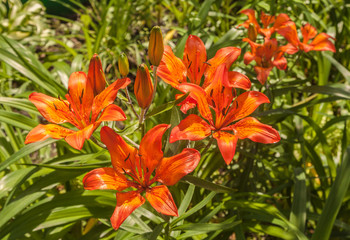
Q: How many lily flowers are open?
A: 7